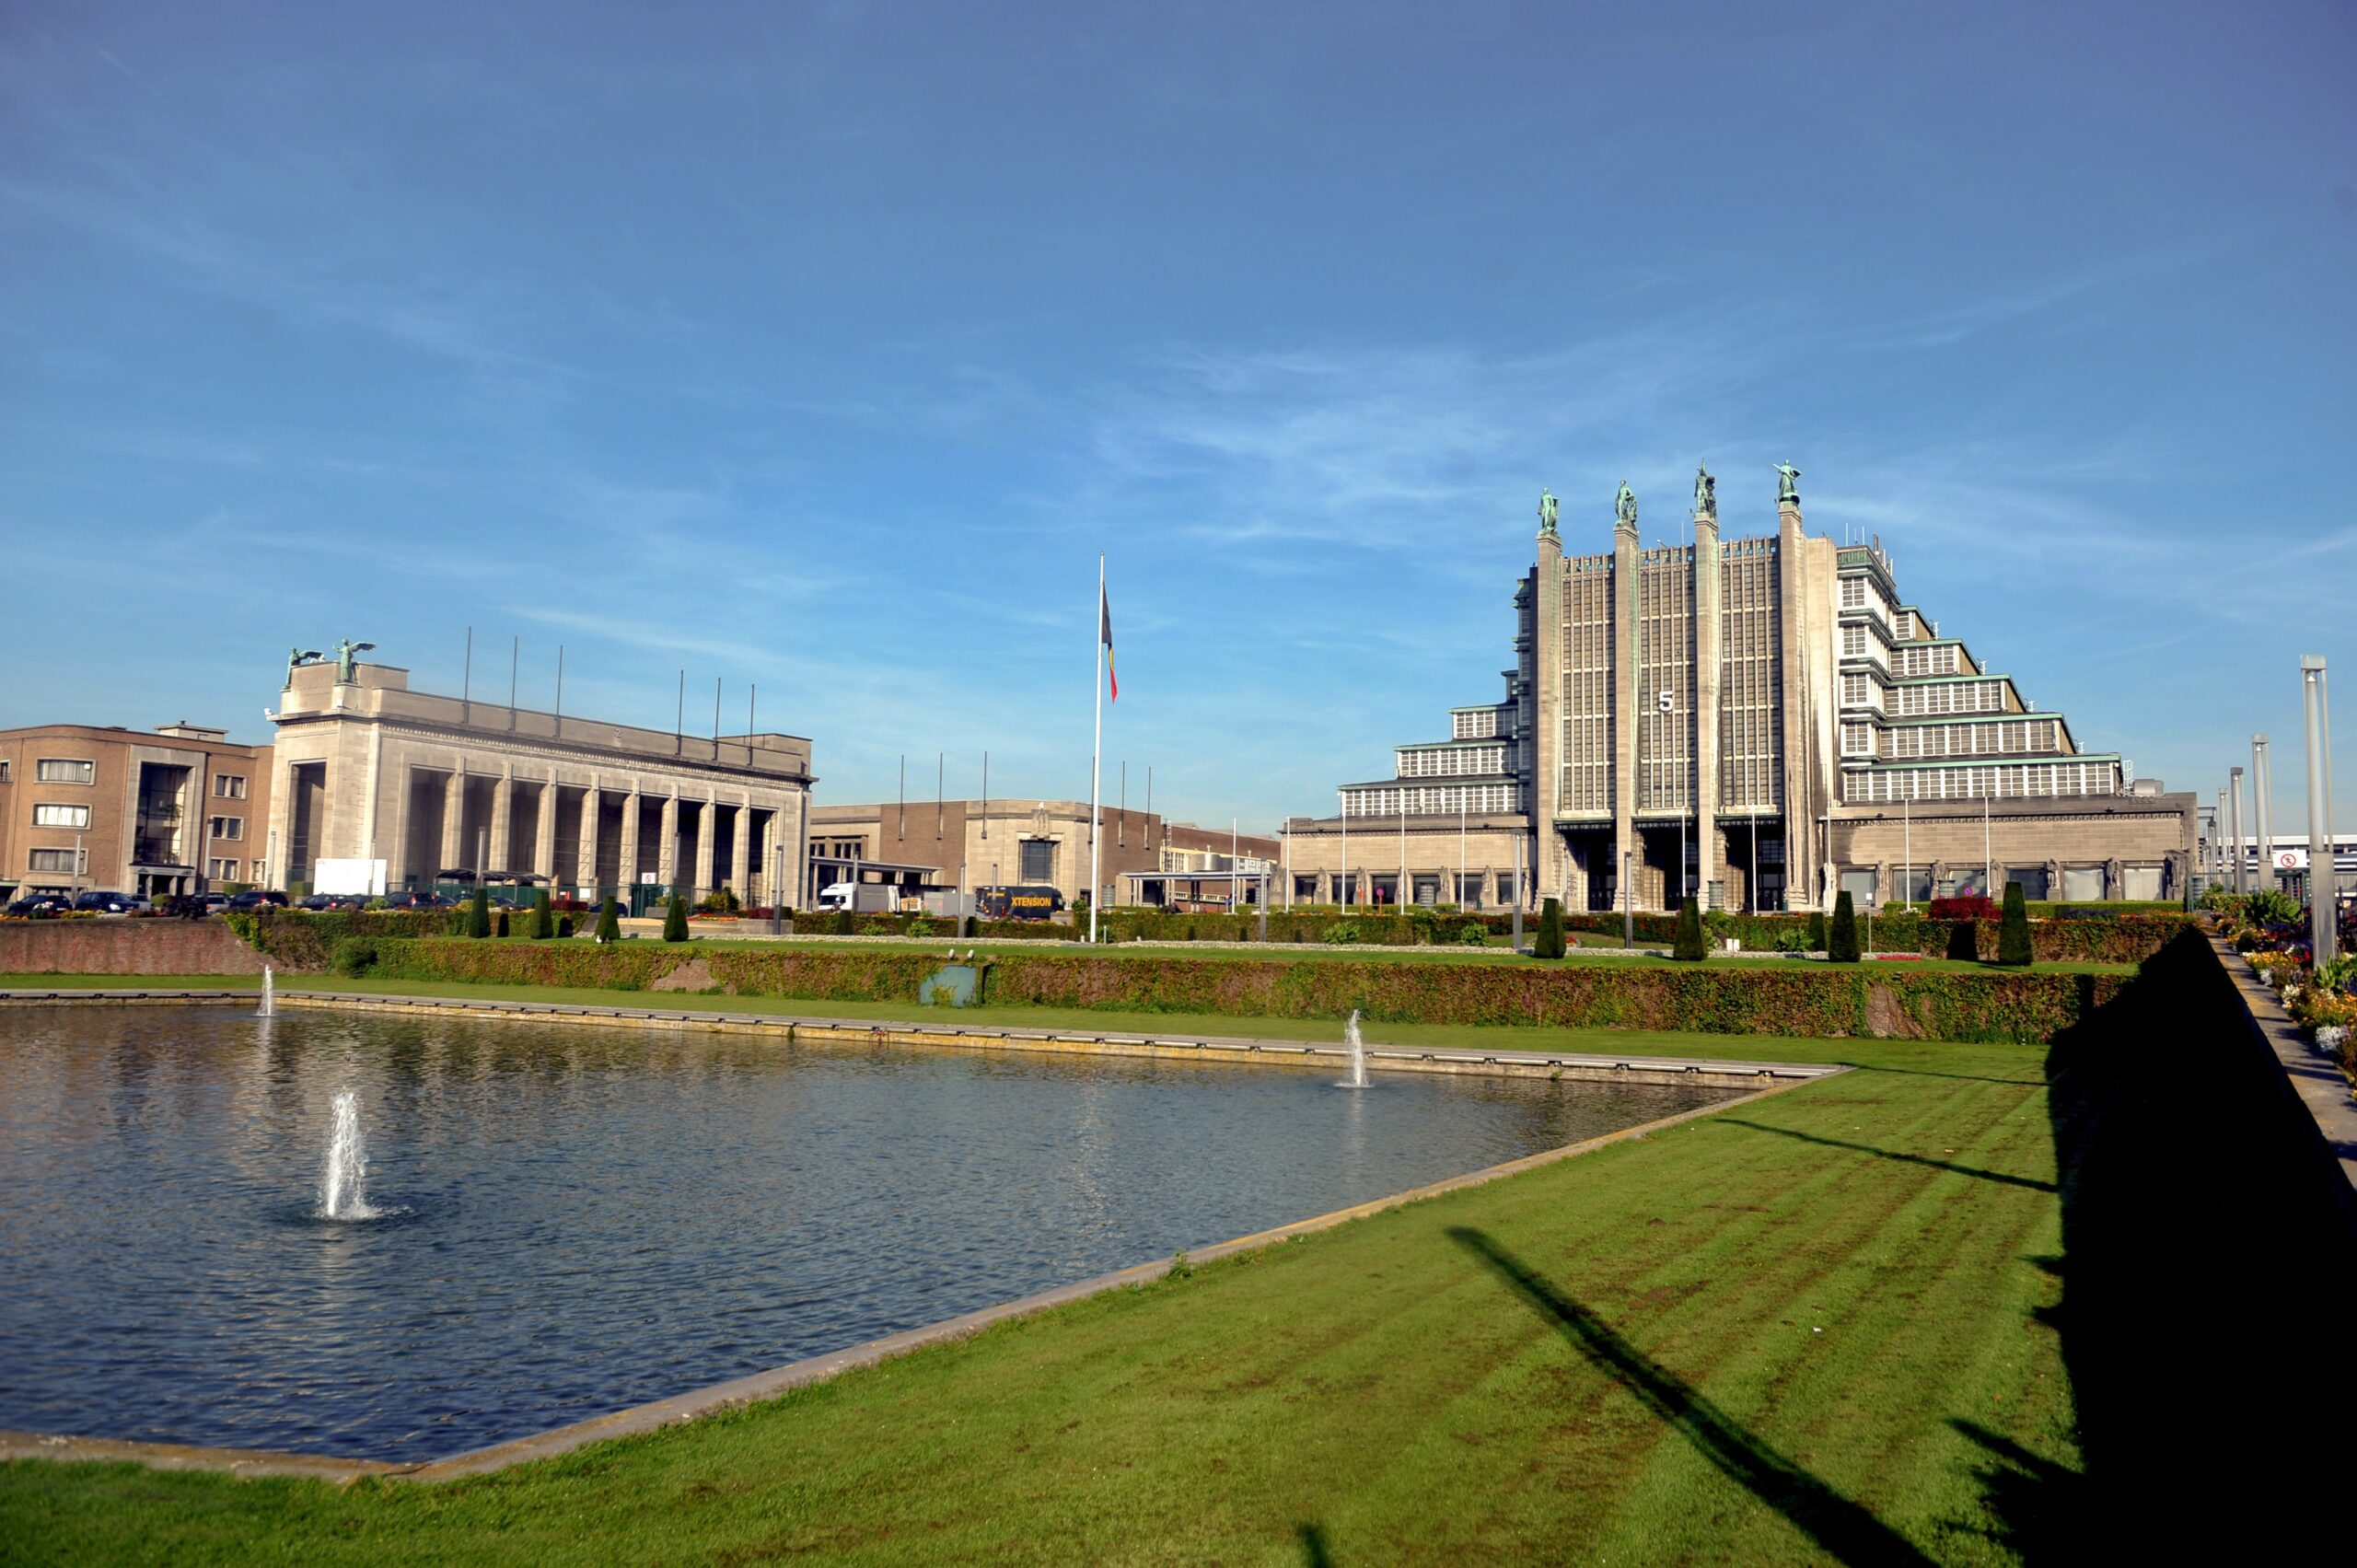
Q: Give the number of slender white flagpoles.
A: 11